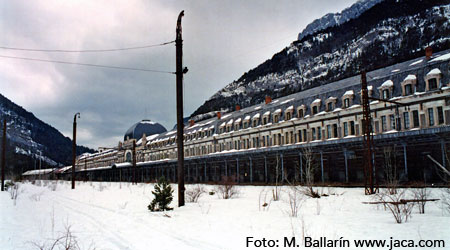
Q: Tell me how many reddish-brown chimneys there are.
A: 5